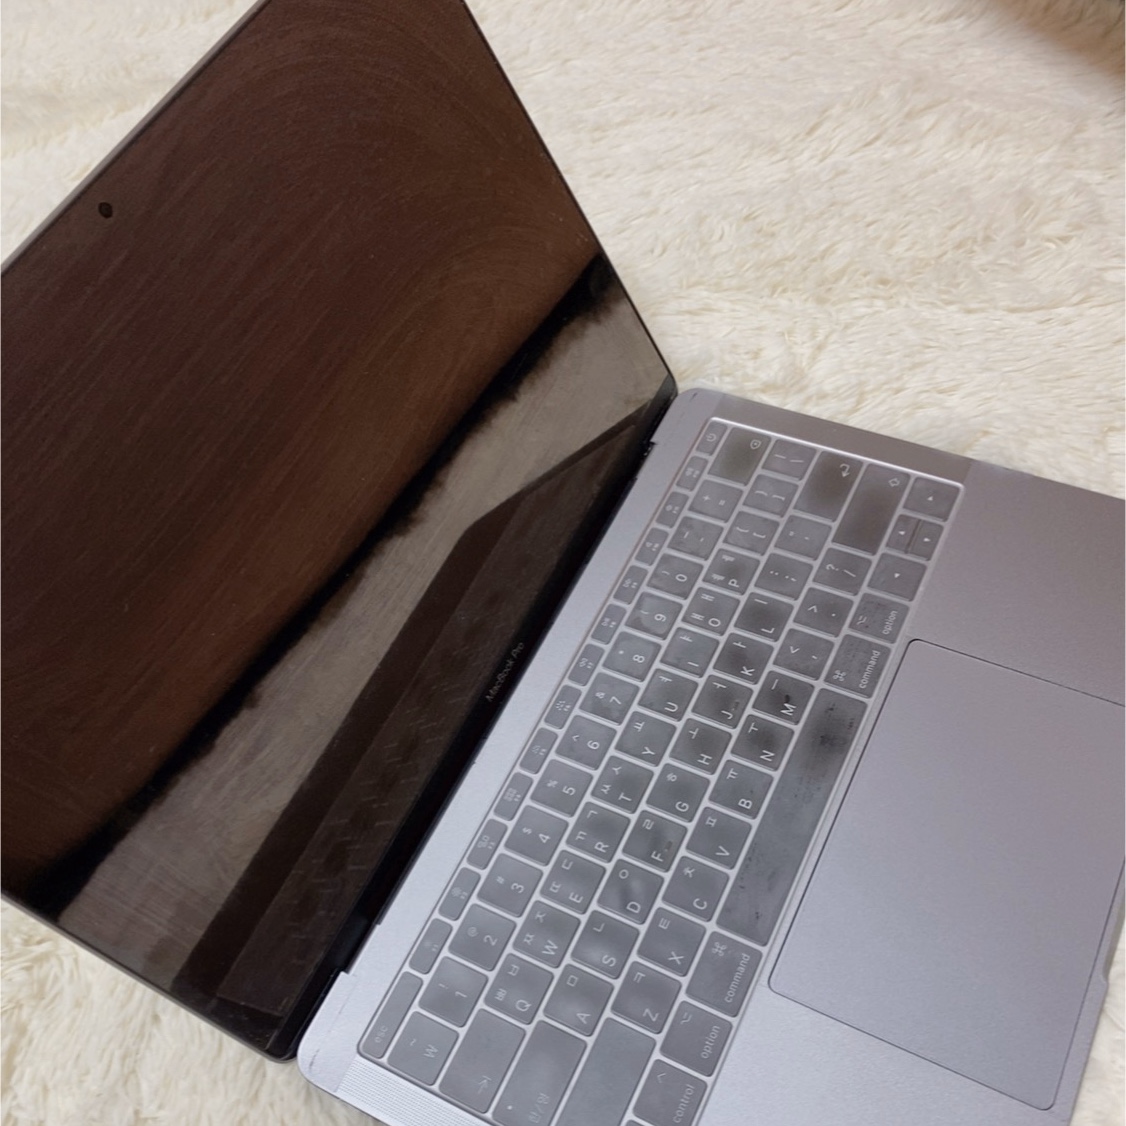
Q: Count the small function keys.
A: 12